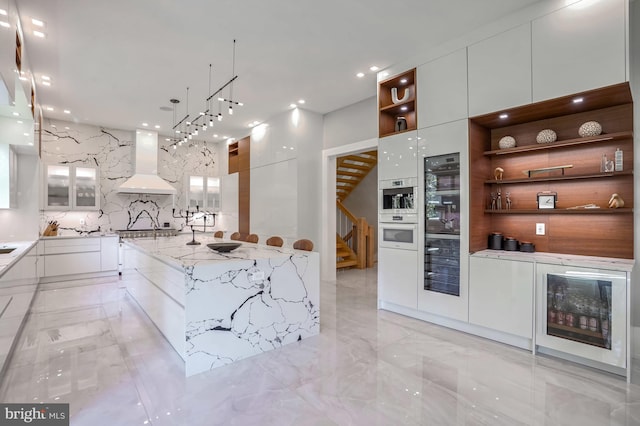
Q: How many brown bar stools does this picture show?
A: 5